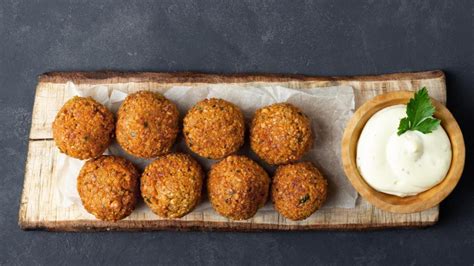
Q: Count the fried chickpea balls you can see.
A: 8